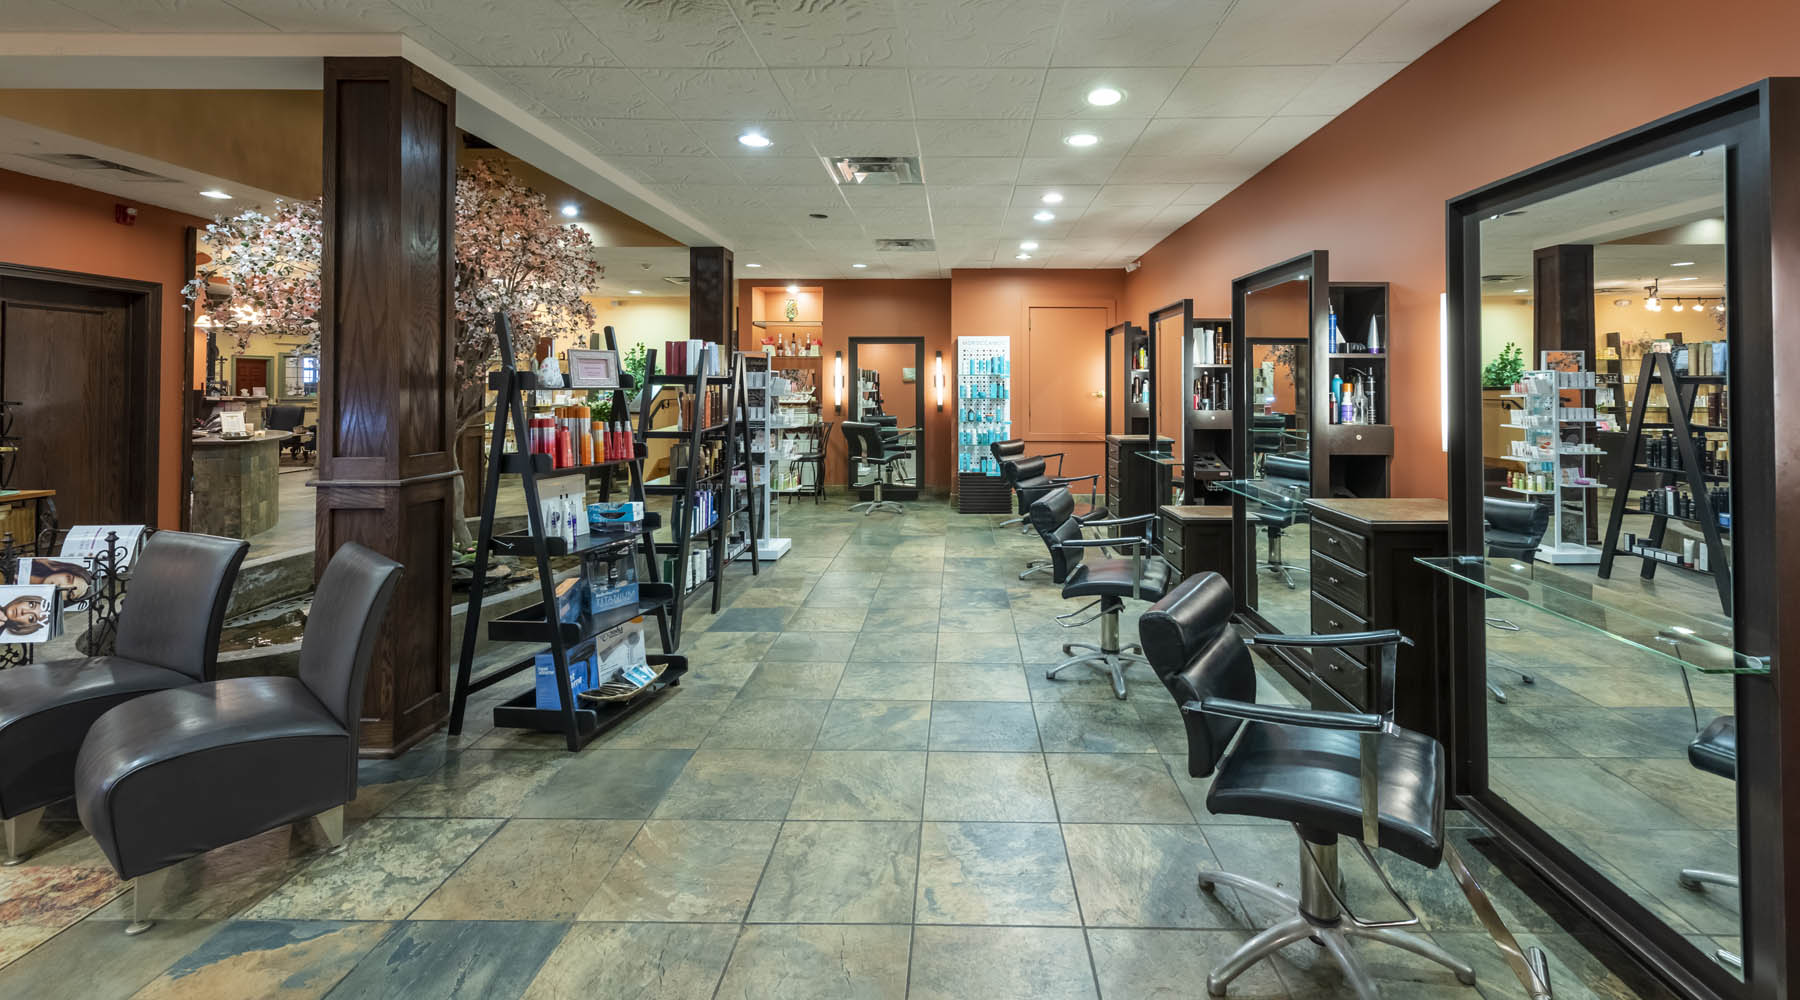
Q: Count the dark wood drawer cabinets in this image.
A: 3